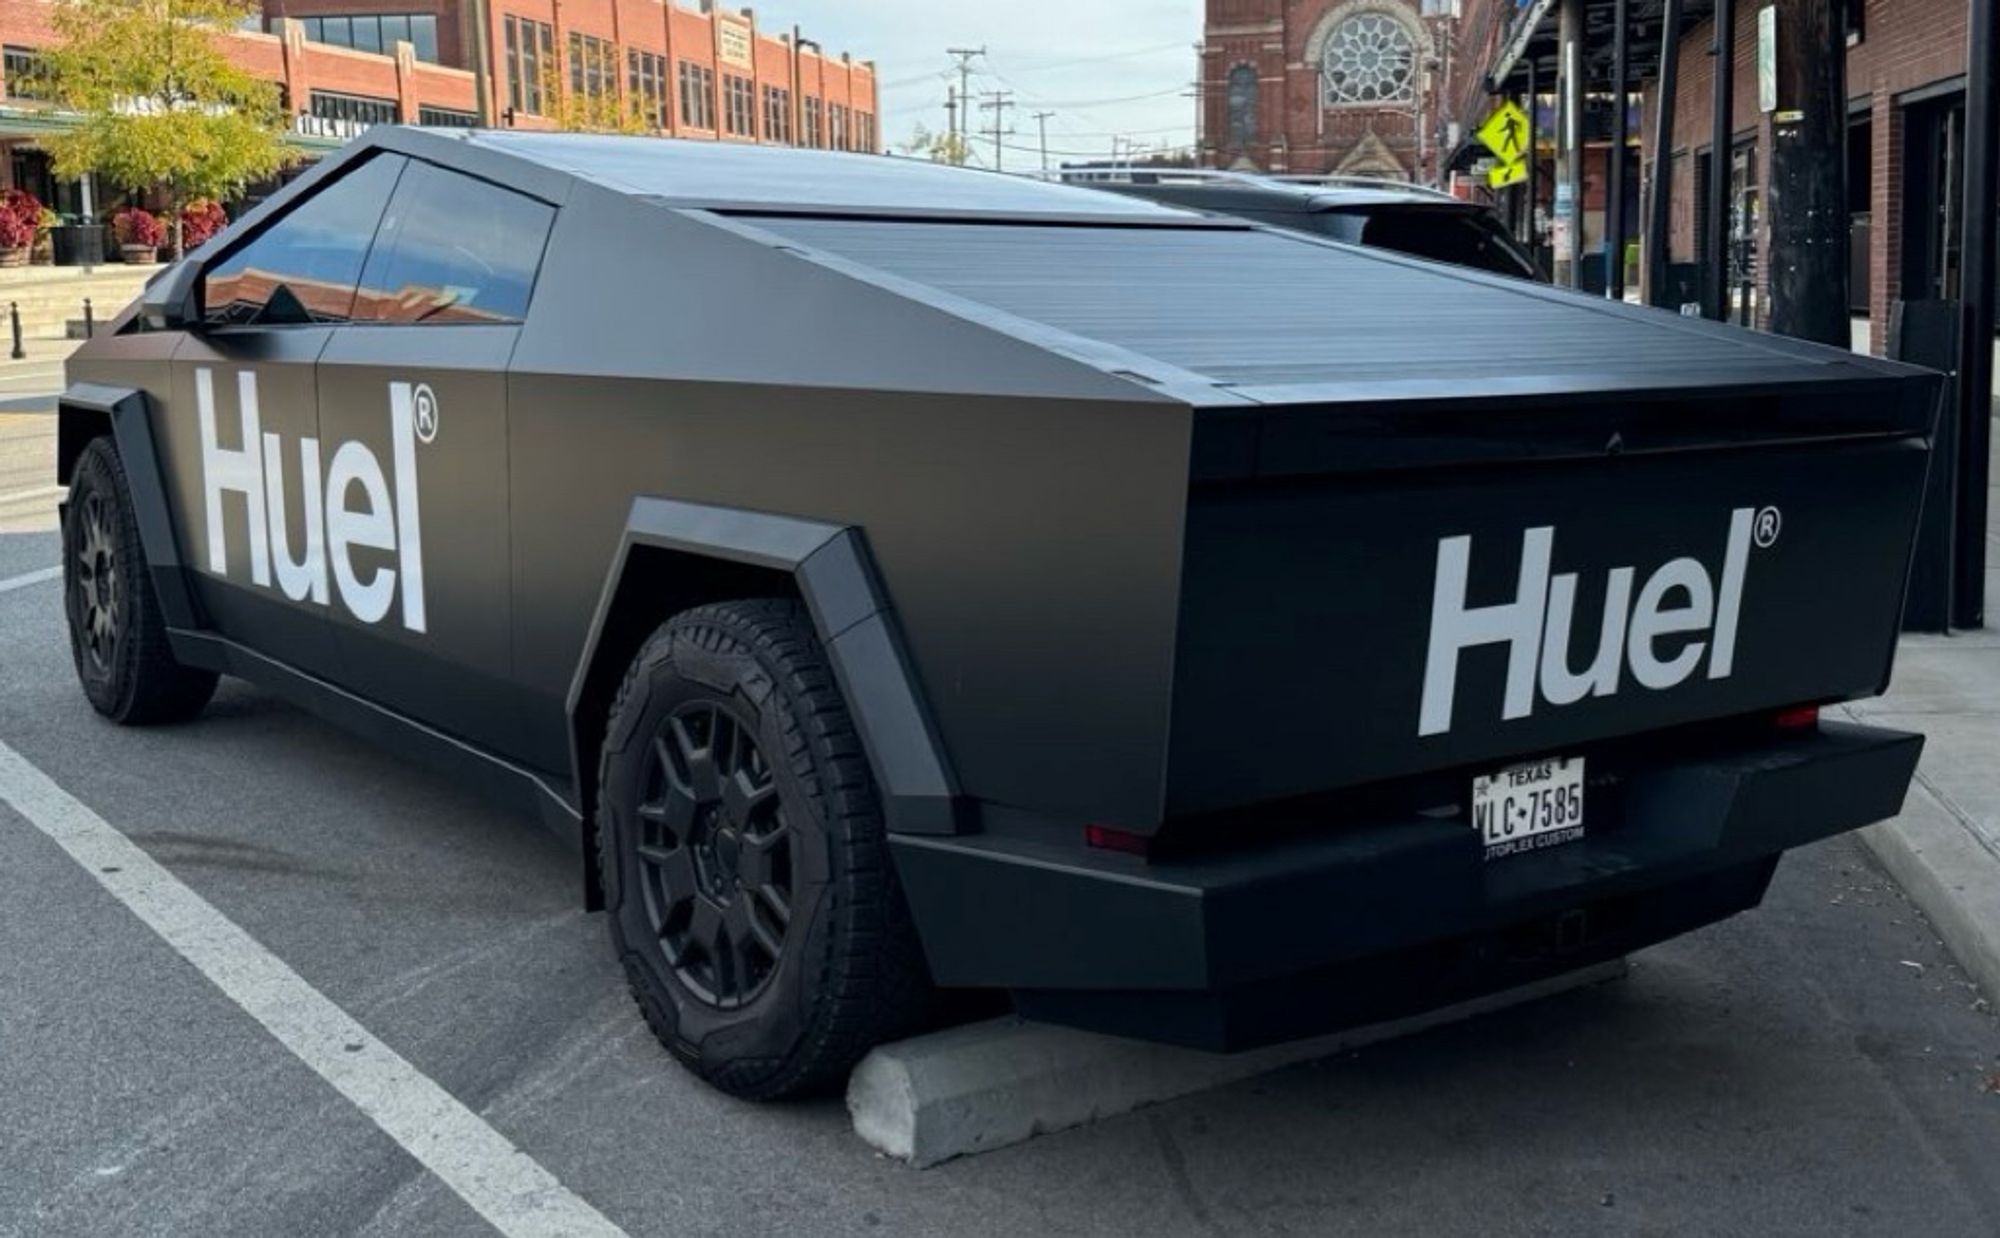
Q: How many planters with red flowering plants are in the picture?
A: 3